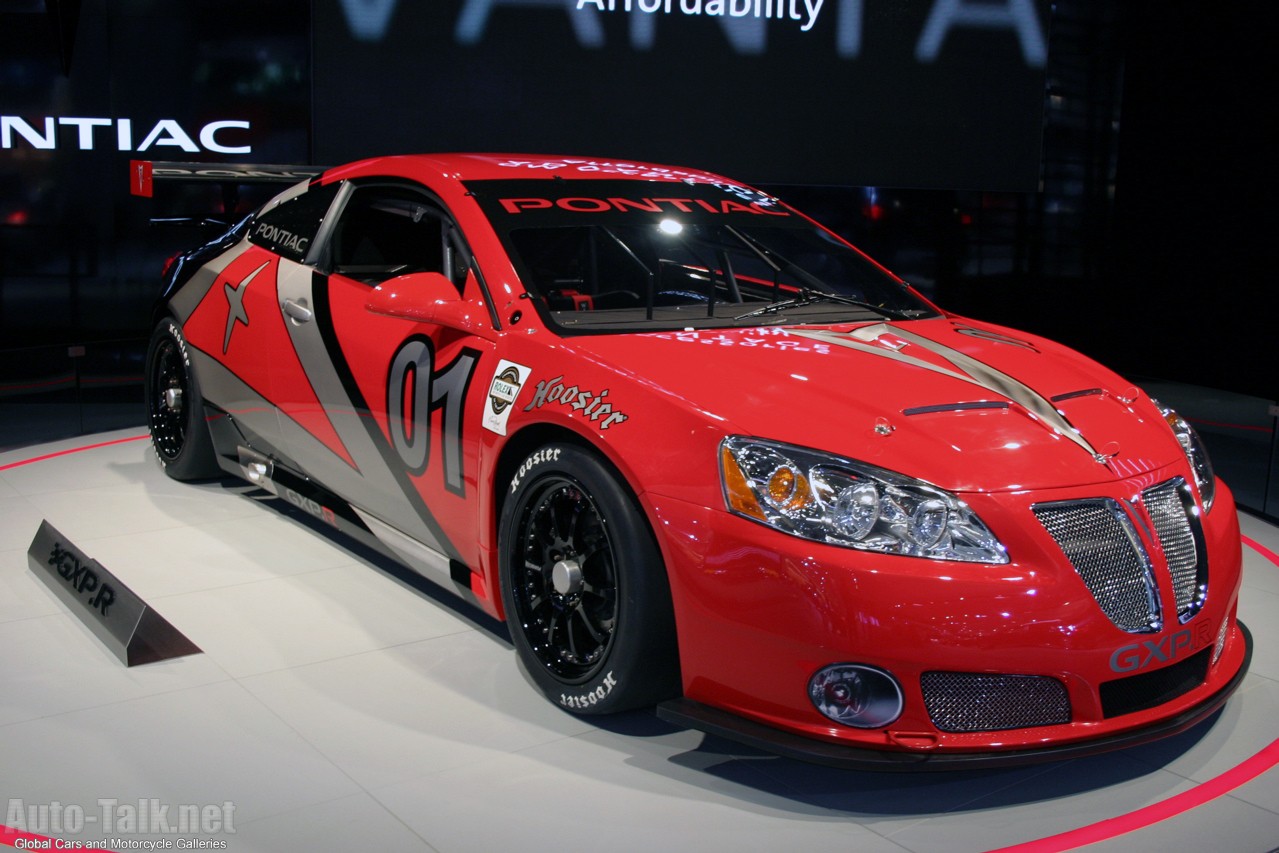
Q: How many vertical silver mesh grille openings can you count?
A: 2